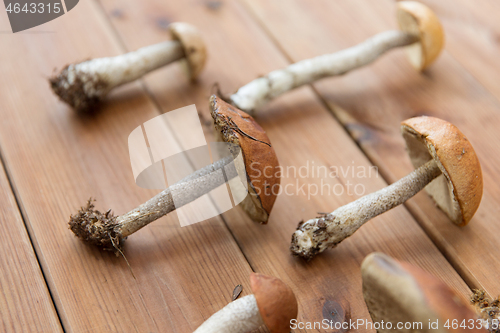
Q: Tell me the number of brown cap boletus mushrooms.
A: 6